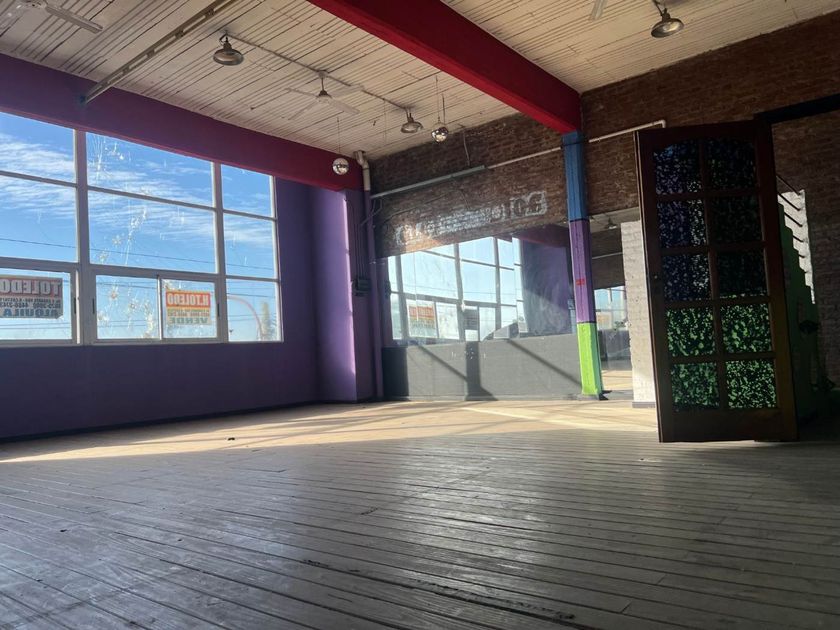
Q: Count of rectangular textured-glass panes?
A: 10